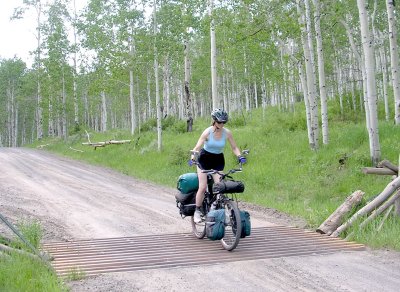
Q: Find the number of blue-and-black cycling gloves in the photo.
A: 2